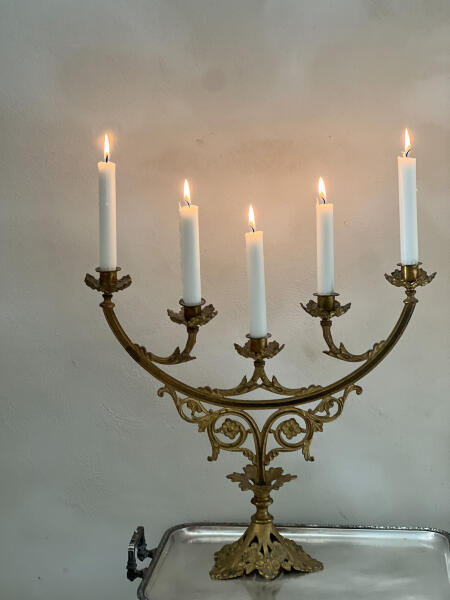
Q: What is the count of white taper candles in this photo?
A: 5